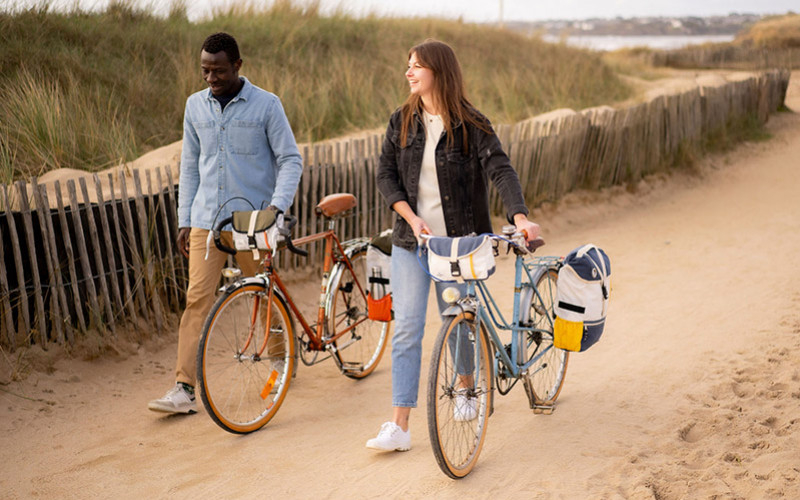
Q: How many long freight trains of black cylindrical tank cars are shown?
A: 0